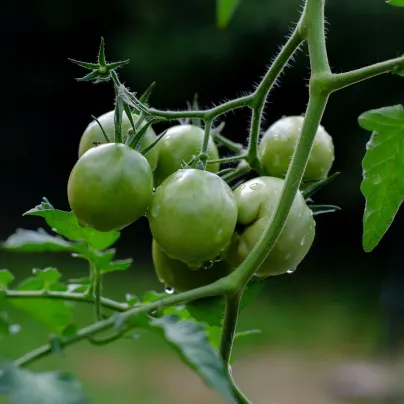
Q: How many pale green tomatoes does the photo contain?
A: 7